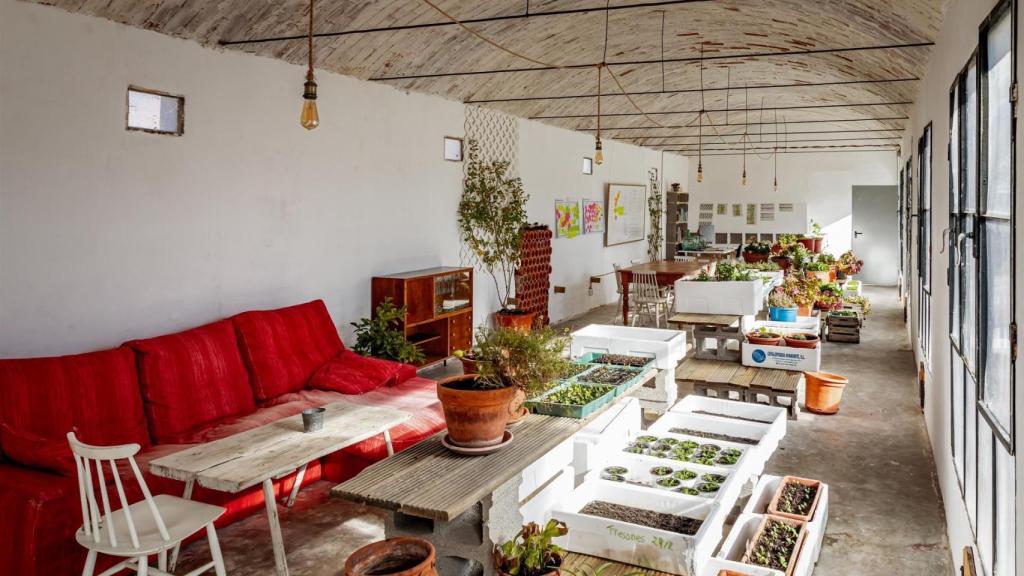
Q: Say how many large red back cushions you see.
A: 3